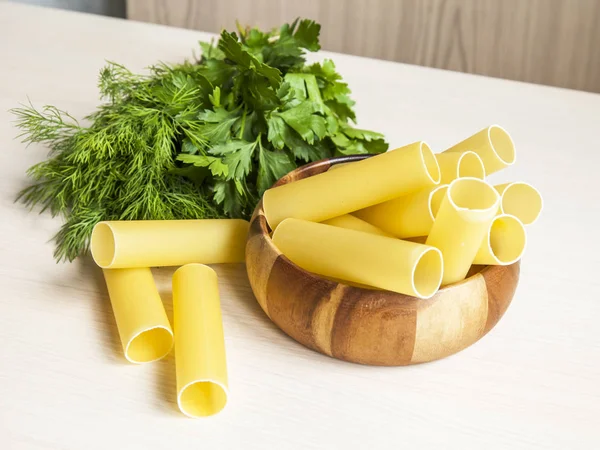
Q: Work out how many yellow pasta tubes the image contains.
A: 12